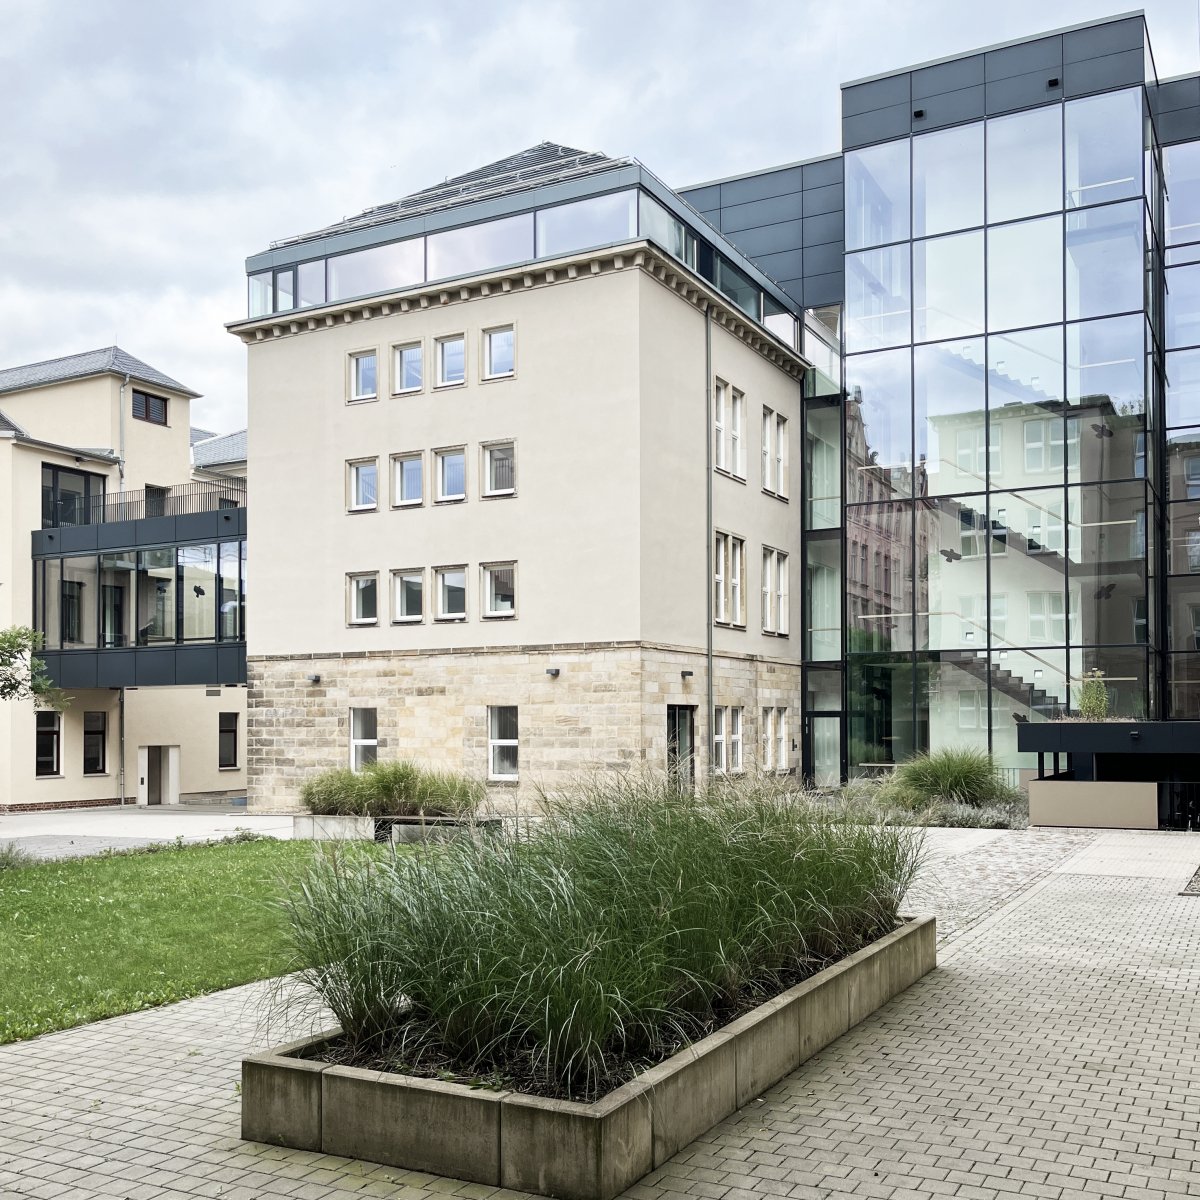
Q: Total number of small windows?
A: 12